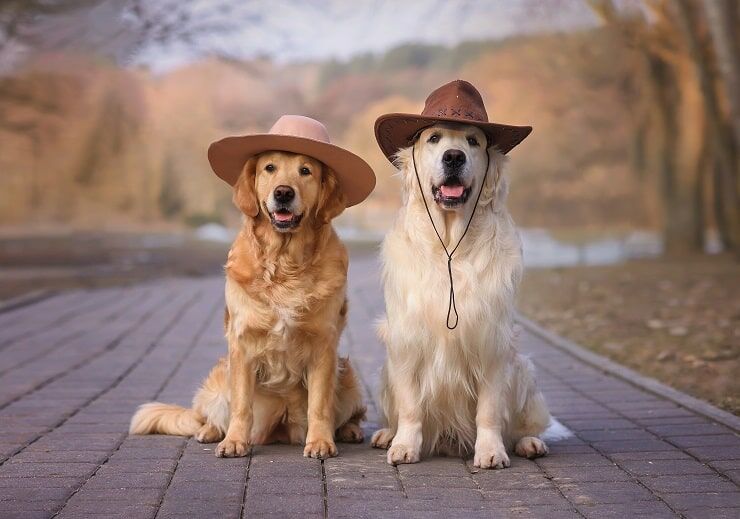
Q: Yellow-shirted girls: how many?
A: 0